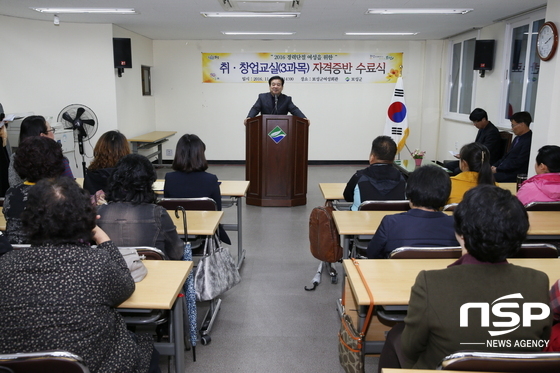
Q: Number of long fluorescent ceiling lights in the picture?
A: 5